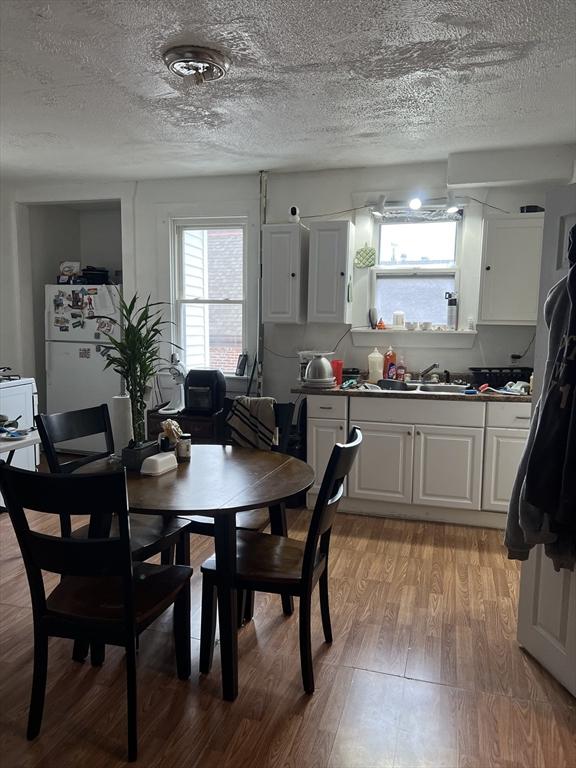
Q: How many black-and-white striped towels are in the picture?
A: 1